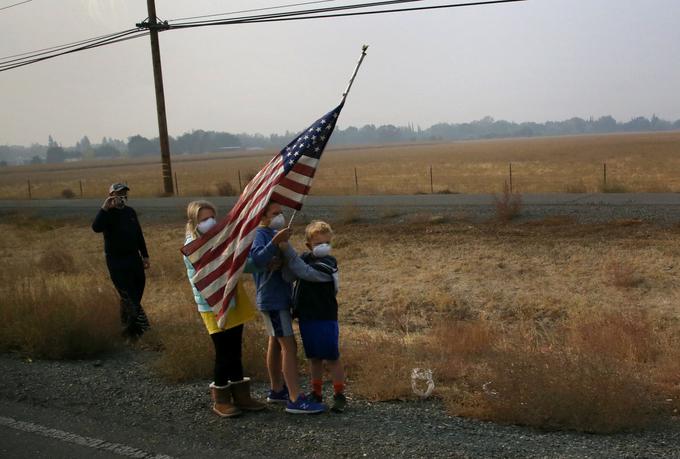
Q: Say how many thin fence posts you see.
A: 8